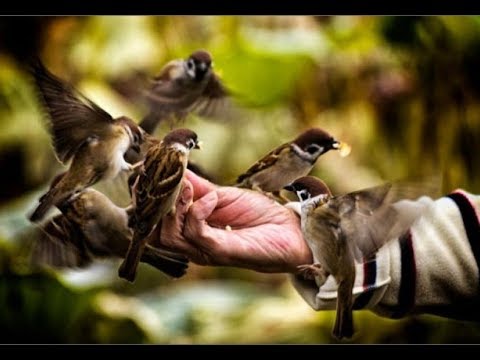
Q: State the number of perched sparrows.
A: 2